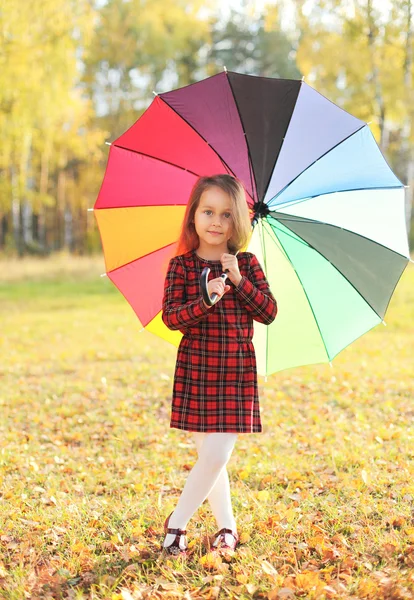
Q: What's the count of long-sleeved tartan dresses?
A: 1